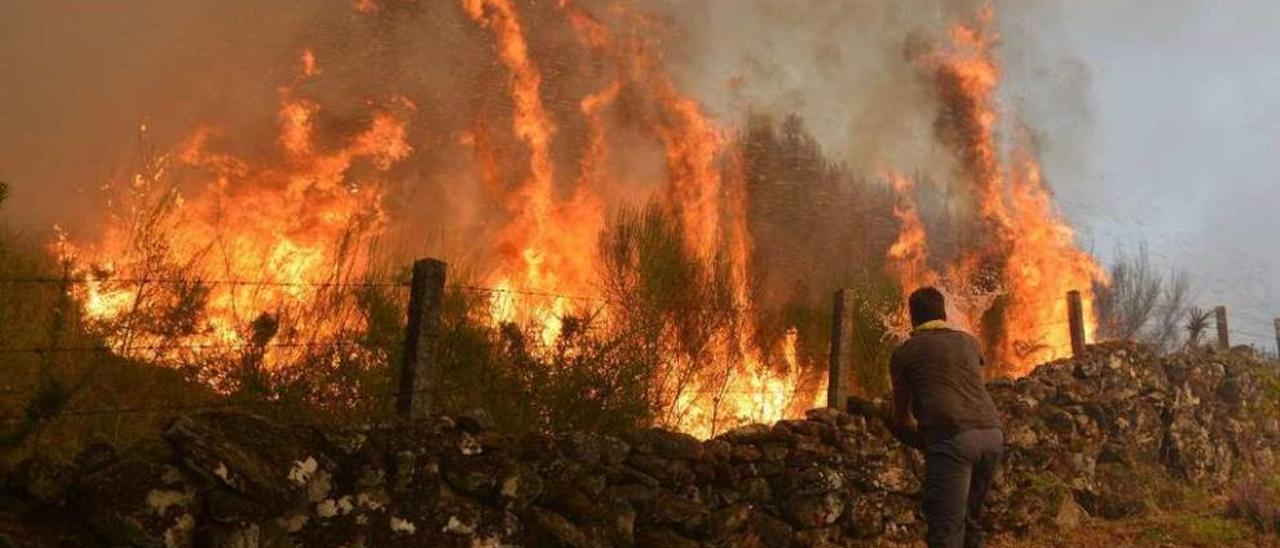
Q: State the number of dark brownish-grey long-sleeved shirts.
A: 1